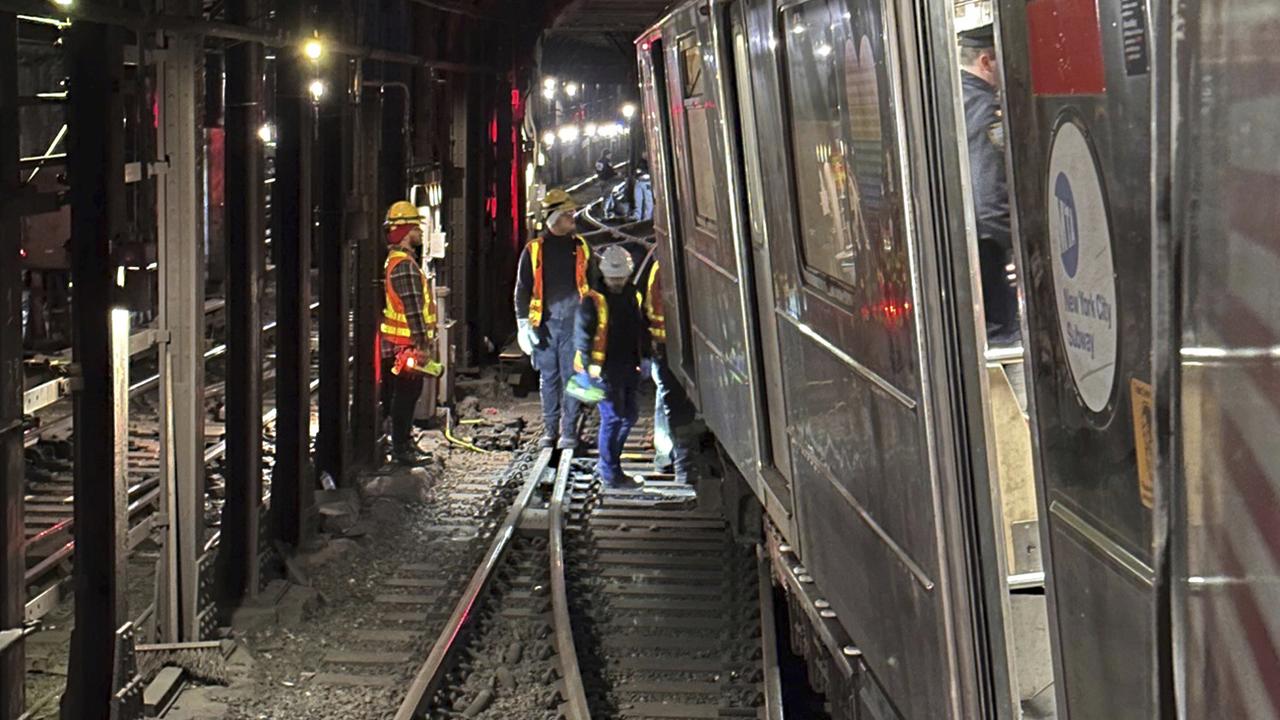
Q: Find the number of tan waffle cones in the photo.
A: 0